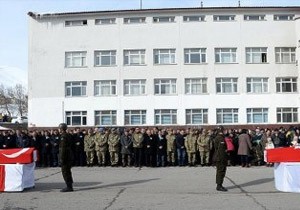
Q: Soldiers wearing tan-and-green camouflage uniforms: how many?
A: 6